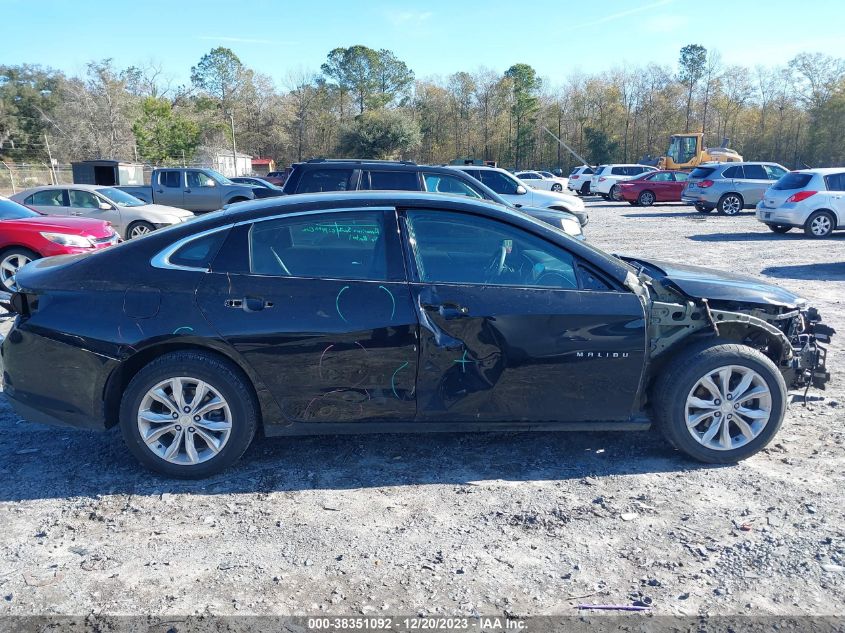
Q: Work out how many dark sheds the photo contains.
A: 1